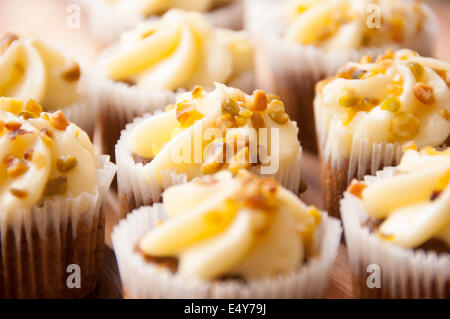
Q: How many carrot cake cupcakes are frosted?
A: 9